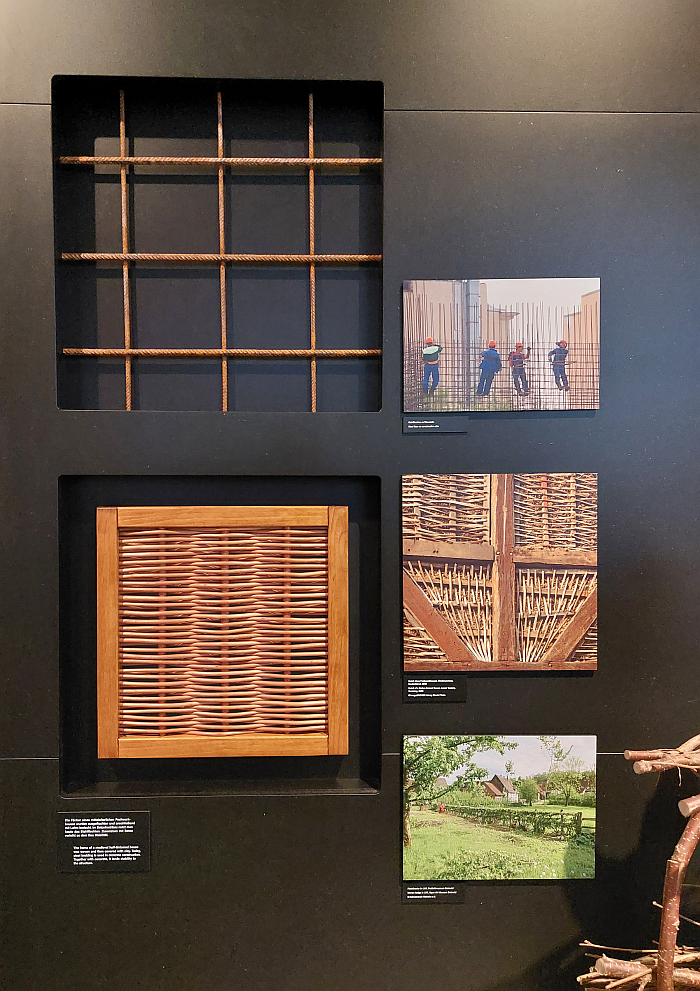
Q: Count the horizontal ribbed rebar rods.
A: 3